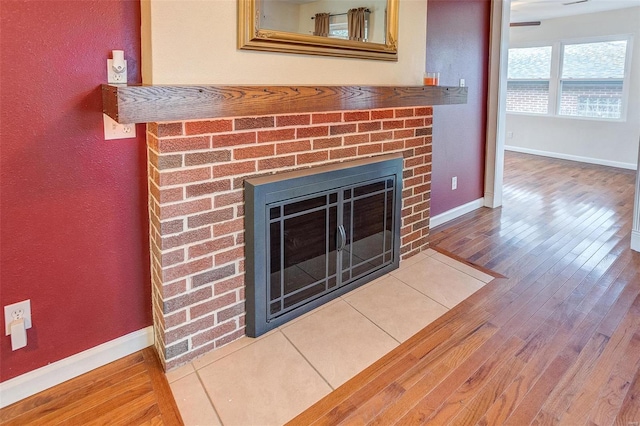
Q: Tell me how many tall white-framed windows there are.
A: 2